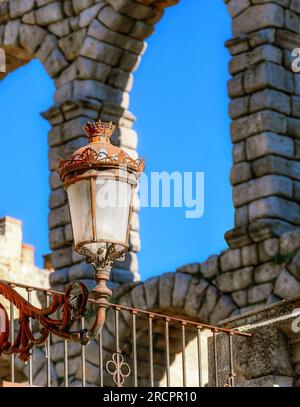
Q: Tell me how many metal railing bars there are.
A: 14